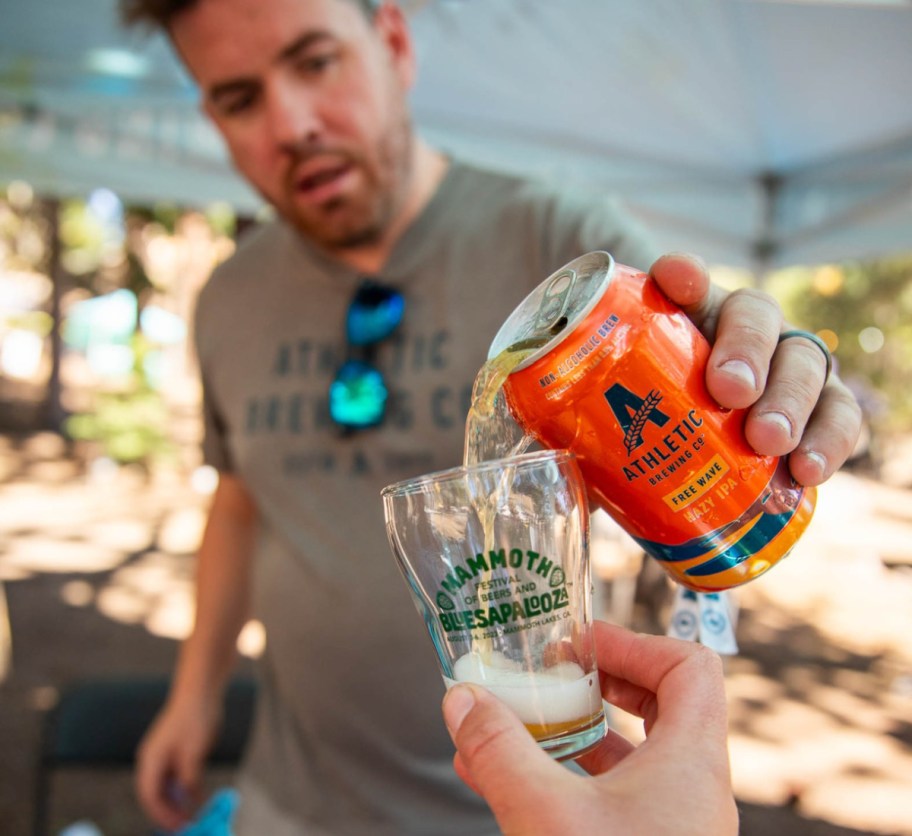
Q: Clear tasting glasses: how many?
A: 1